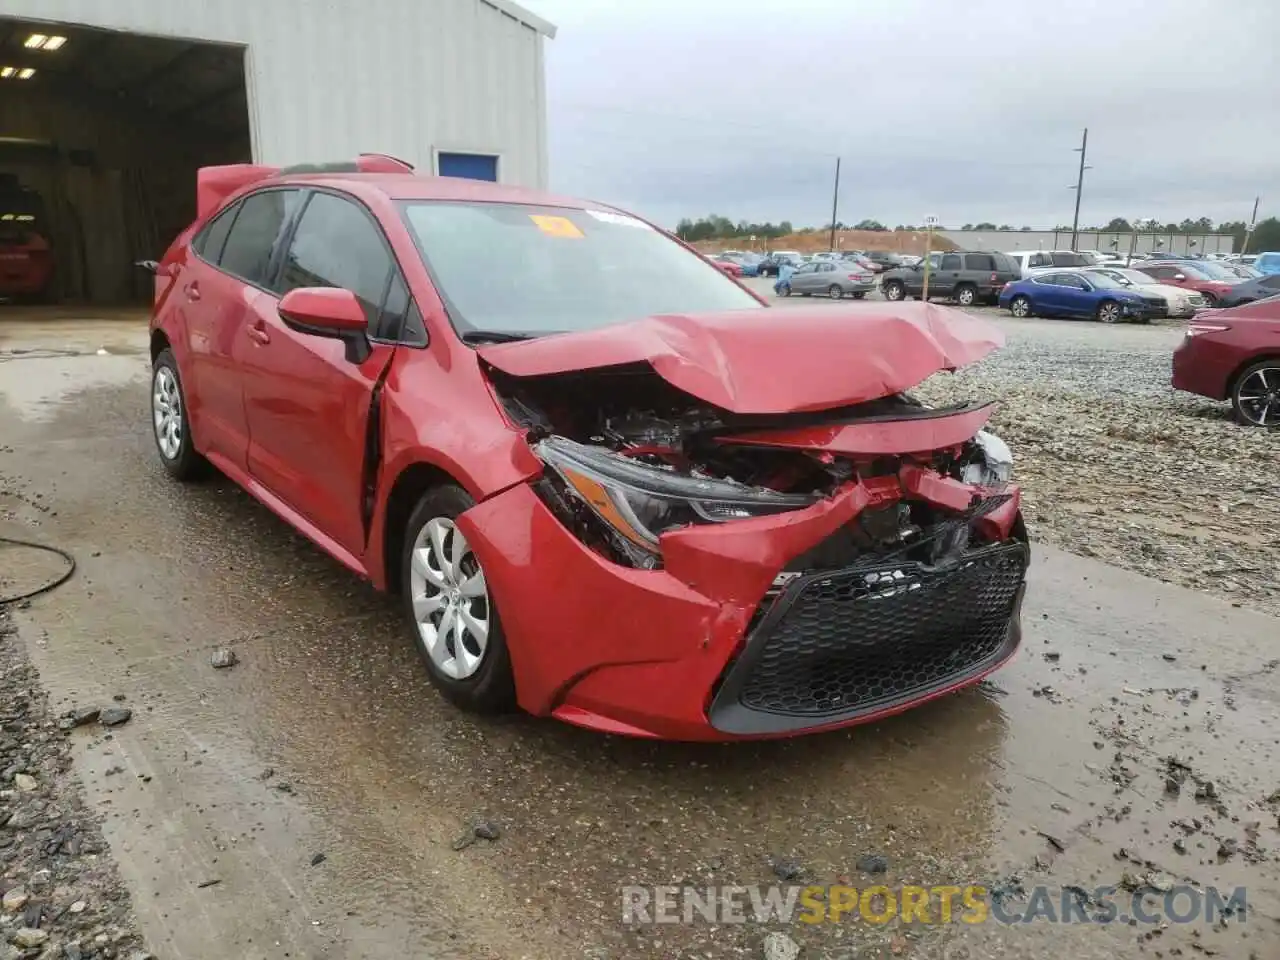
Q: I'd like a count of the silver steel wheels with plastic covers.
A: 2